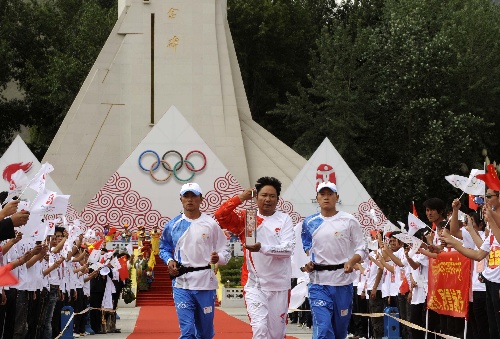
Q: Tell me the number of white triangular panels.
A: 3